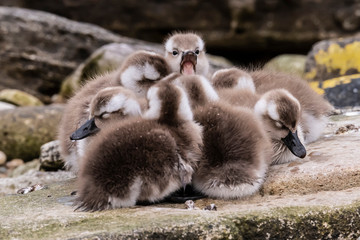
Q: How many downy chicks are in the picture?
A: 7